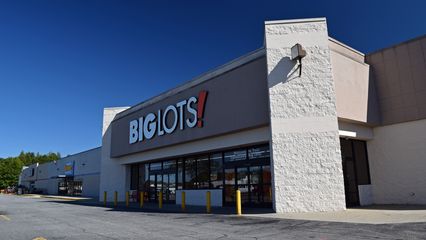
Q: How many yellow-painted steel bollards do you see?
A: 8